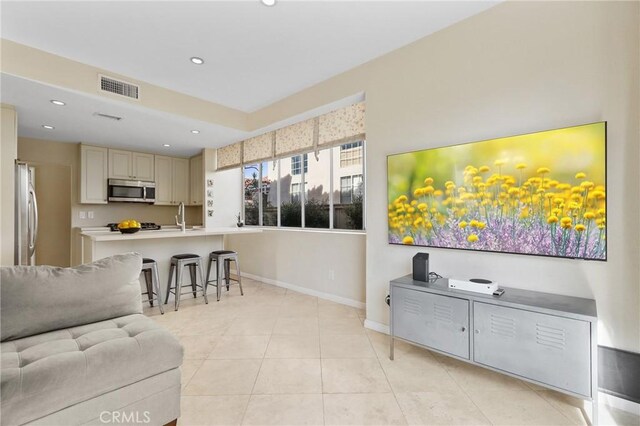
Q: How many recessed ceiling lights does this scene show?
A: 6